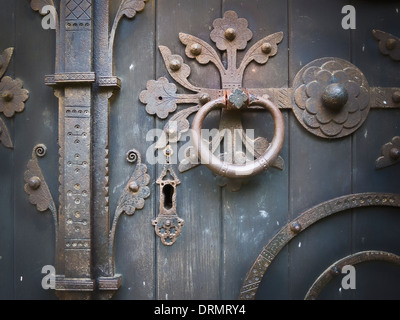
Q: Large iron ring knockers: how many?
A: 1